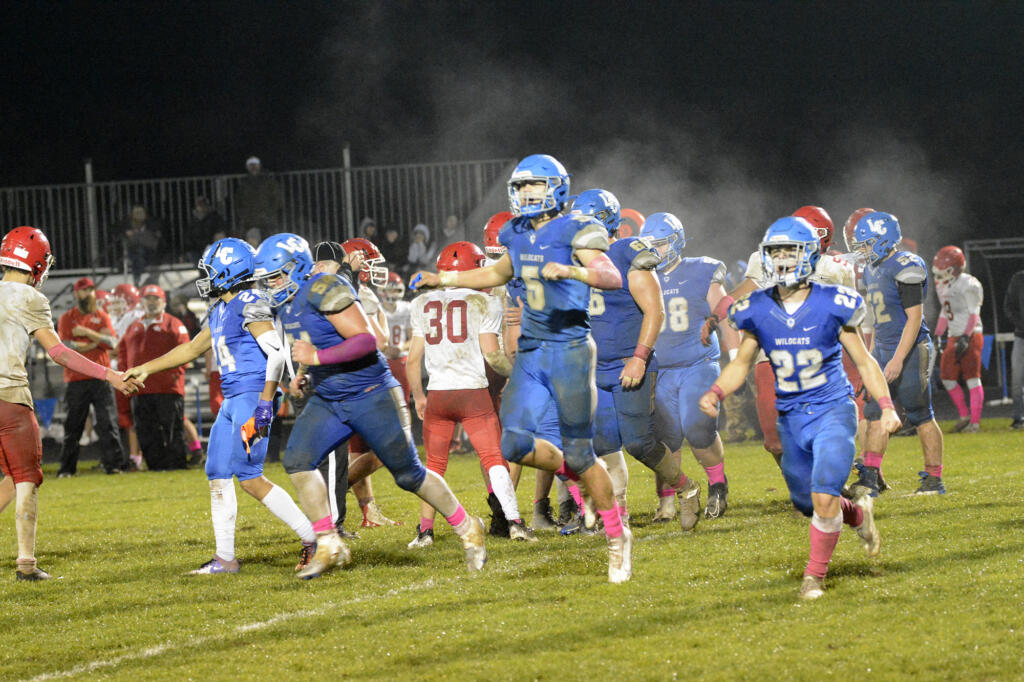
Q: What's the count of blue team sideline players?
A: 0